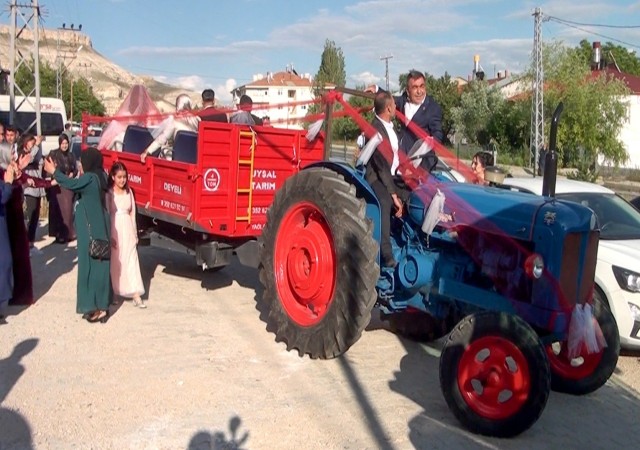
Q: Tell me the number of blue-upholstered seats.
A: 2